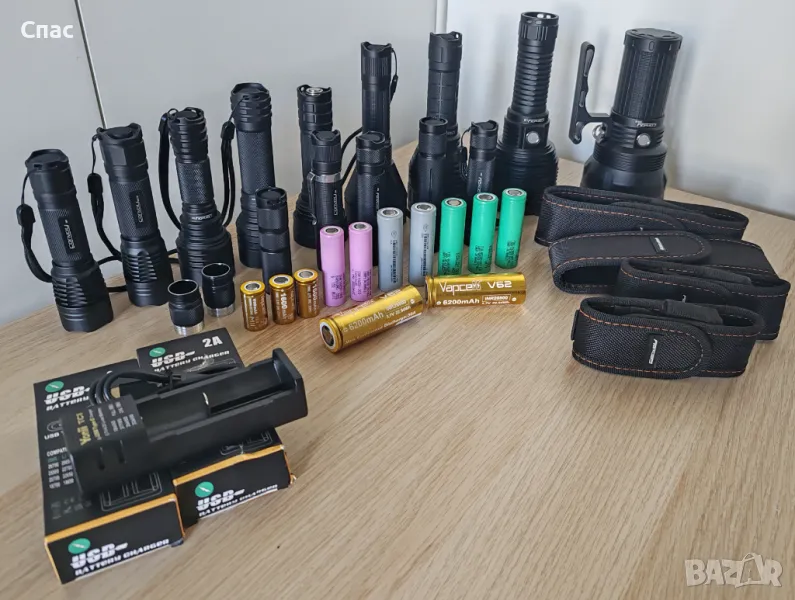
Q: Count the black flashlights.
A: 14